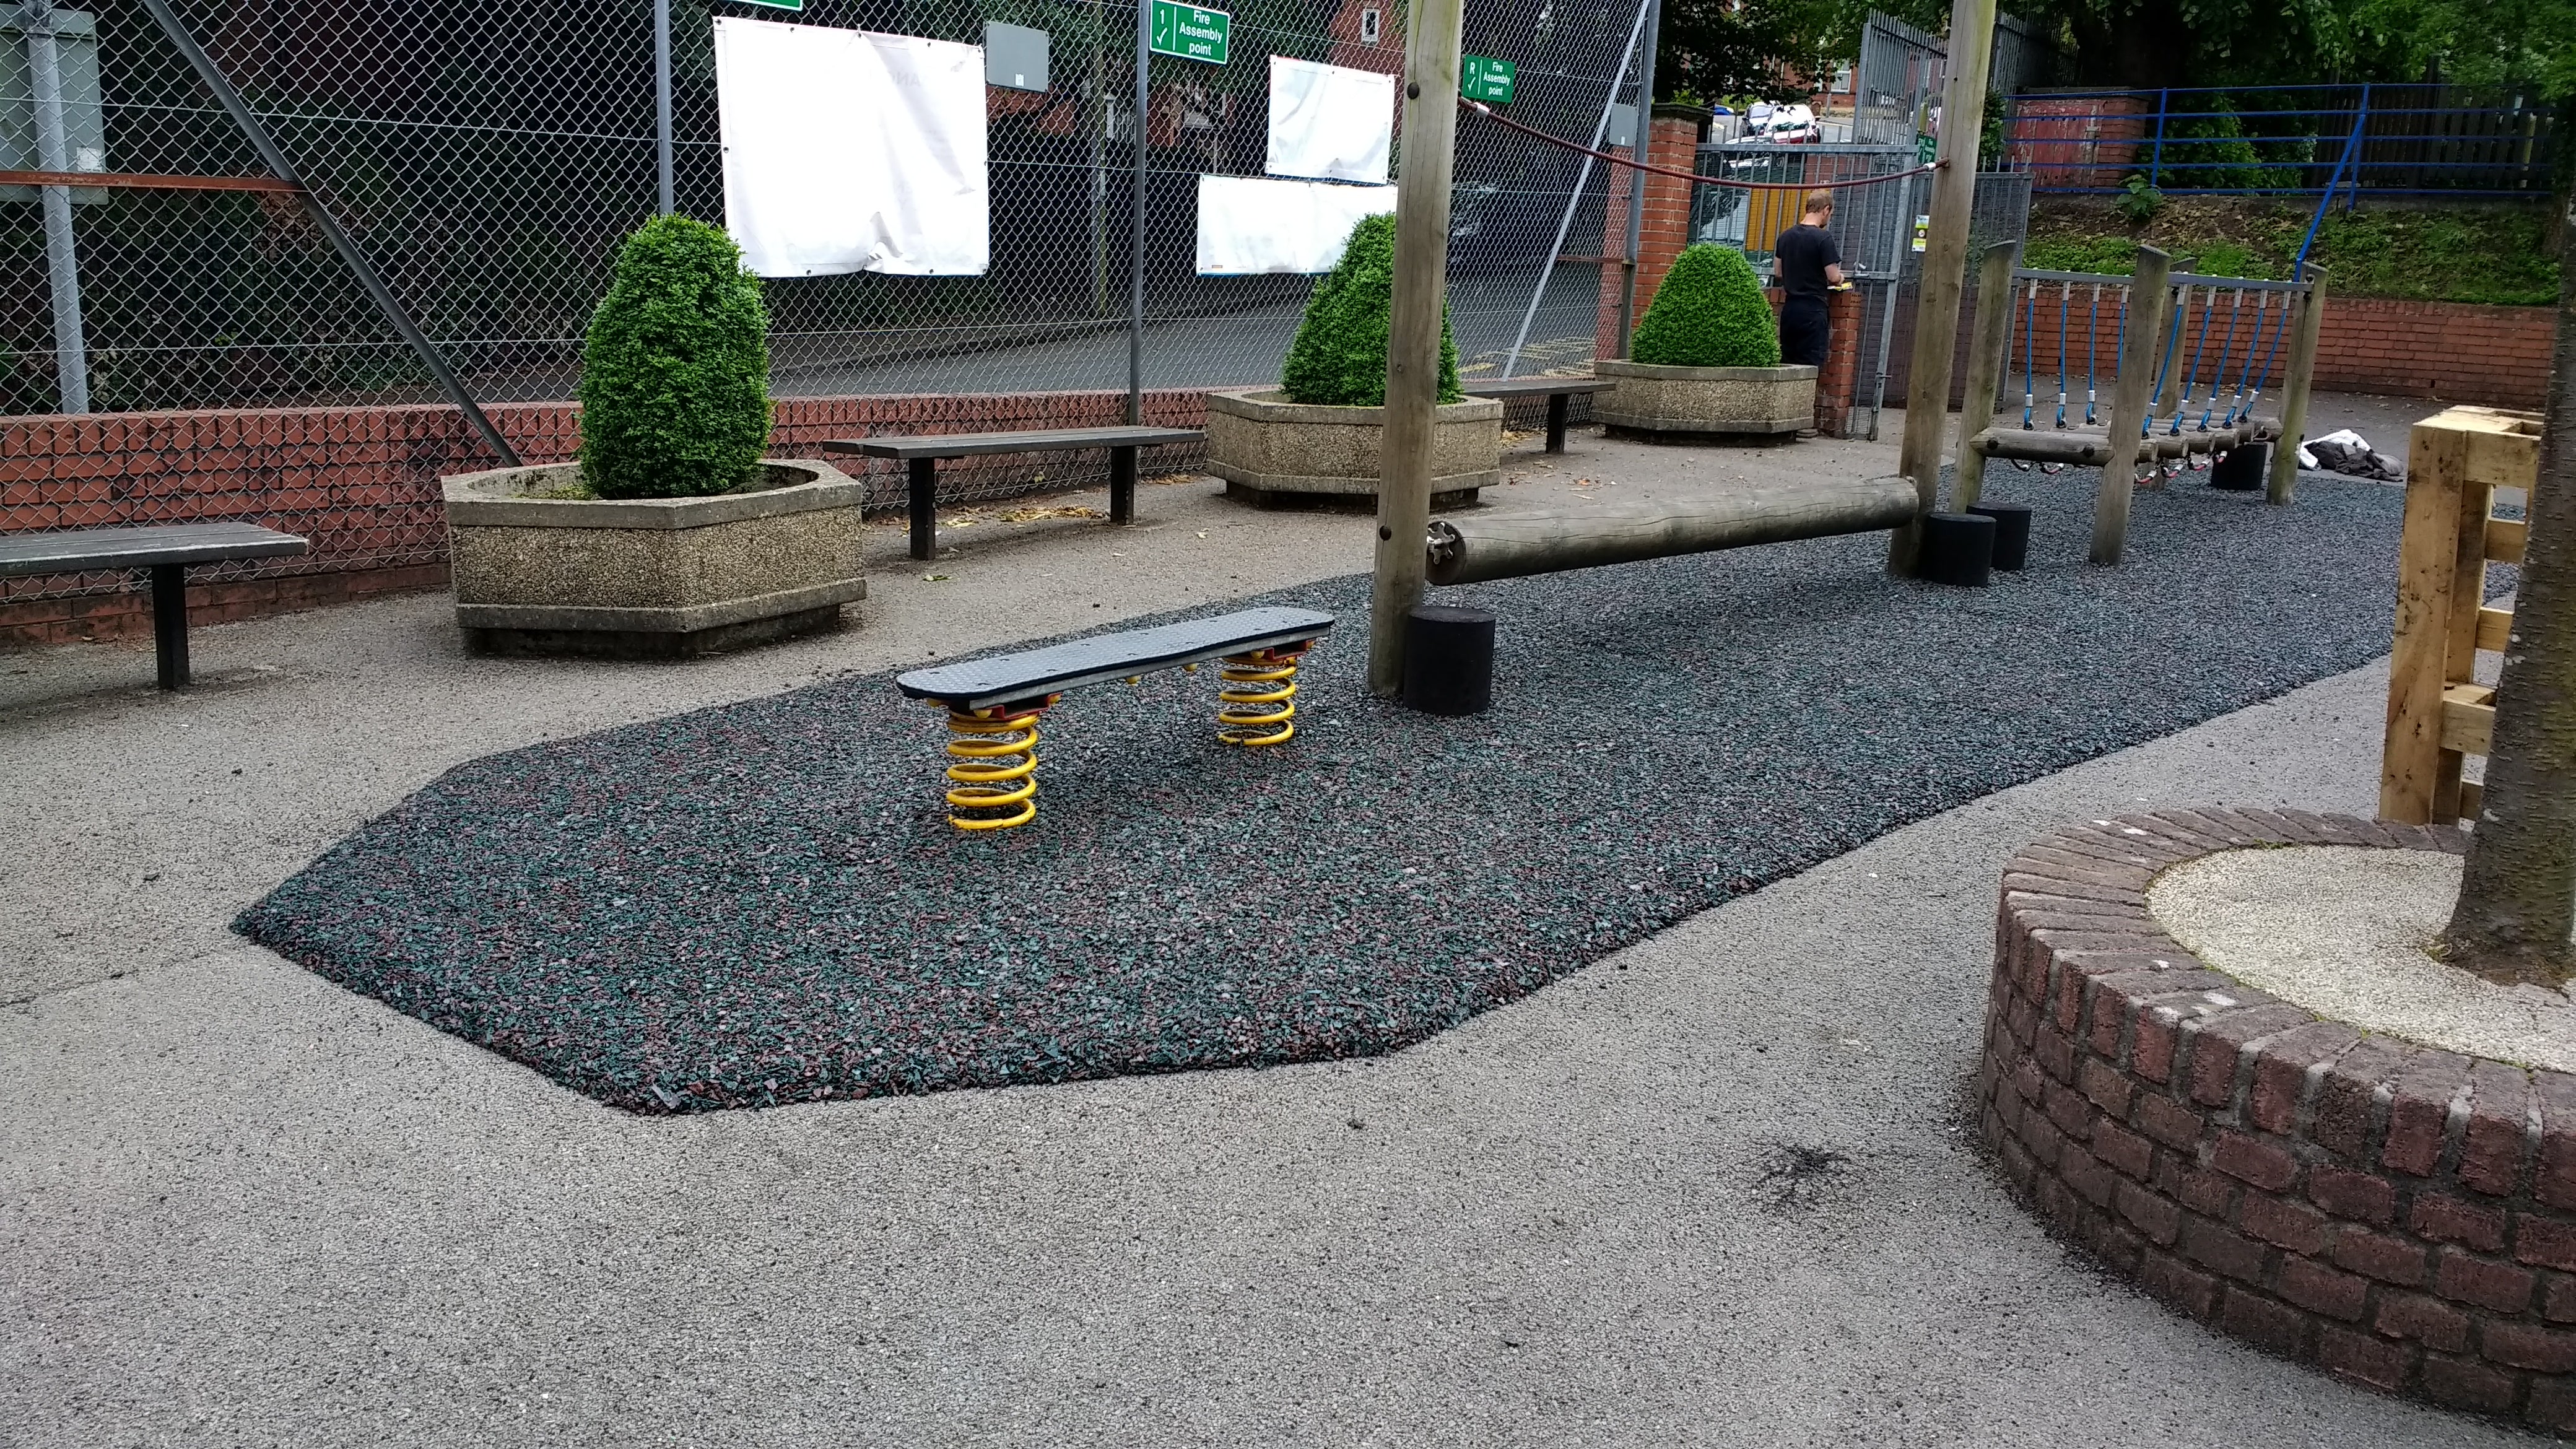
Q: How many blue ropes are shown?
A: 9